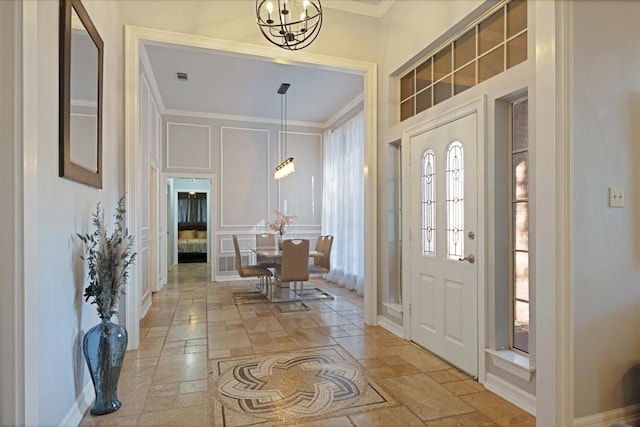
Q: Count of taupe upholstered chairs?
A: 4